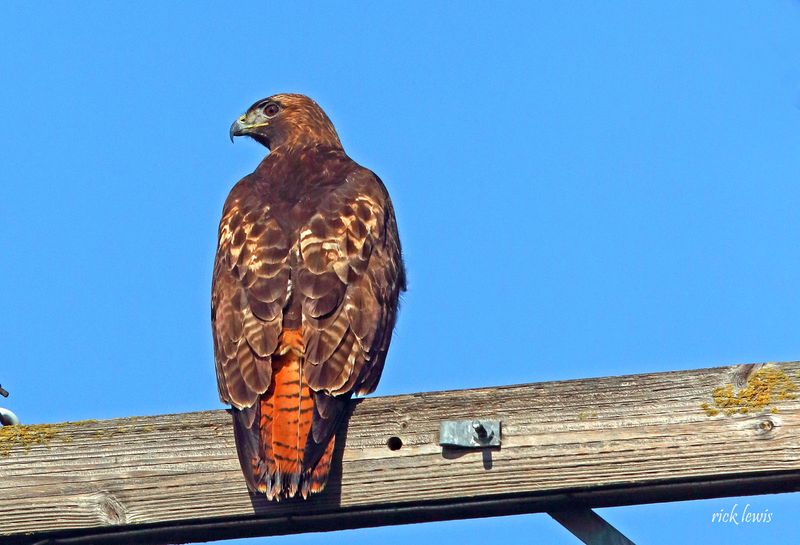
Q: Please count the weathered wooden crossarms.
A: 1